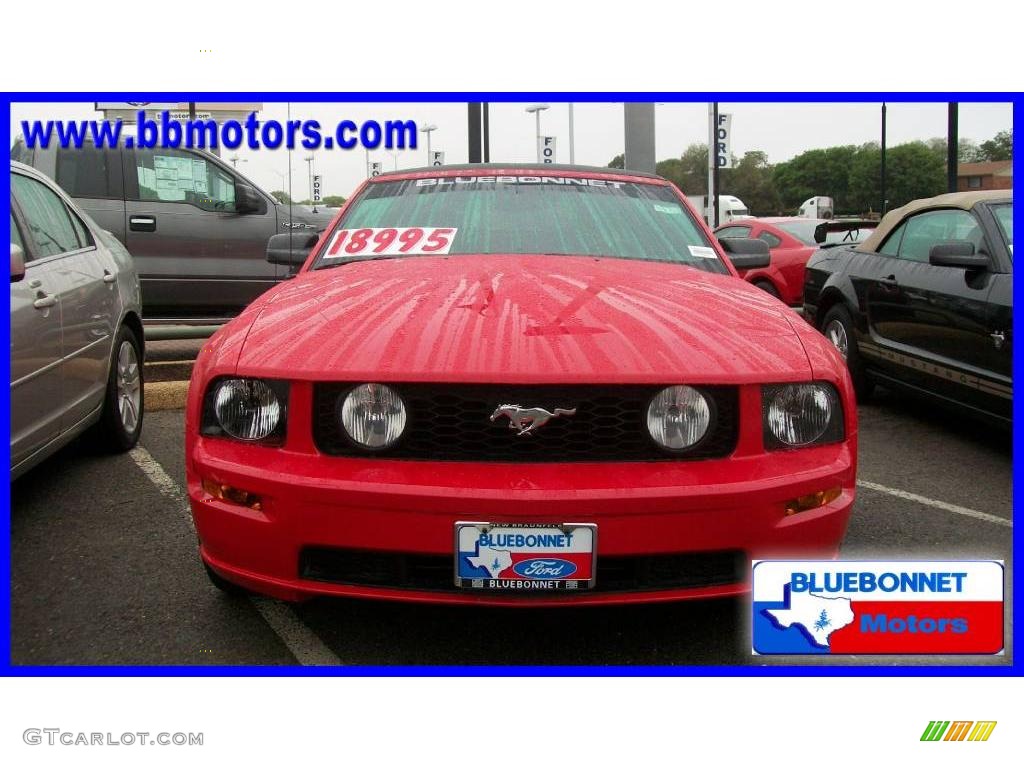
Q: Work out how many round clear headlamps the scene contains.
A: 4